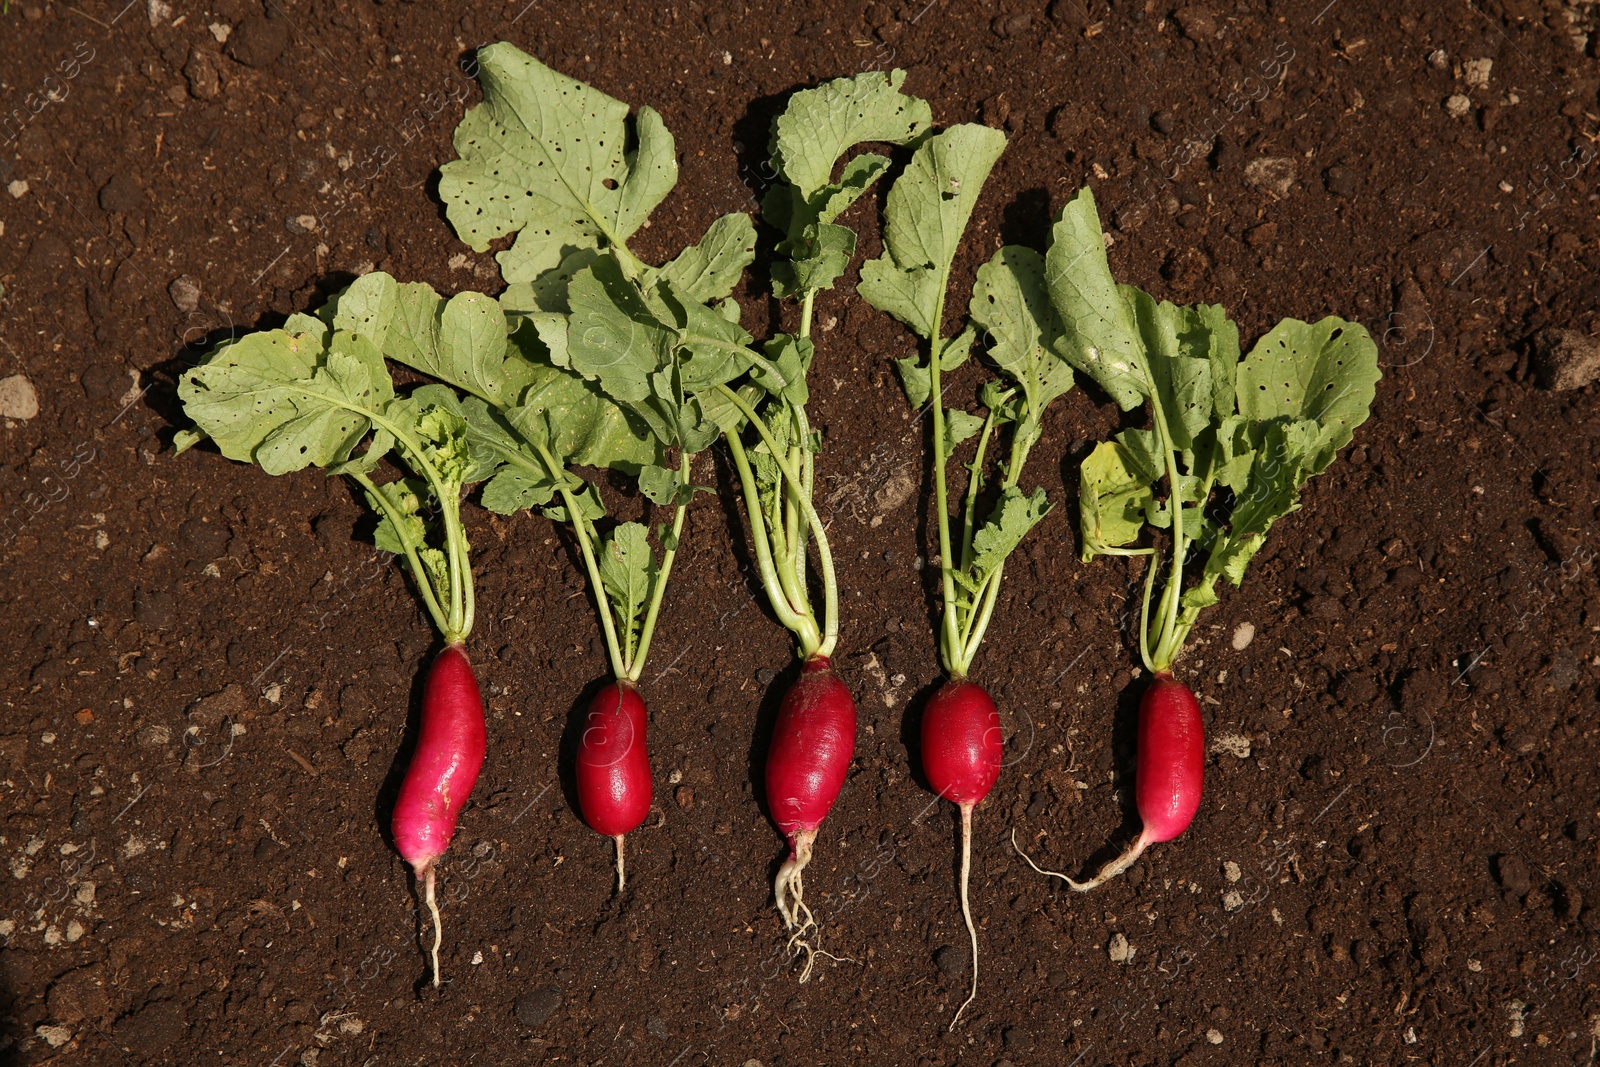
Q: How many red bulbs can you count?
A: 5